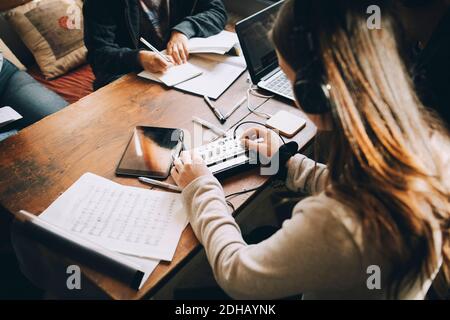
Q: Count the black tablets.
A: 1